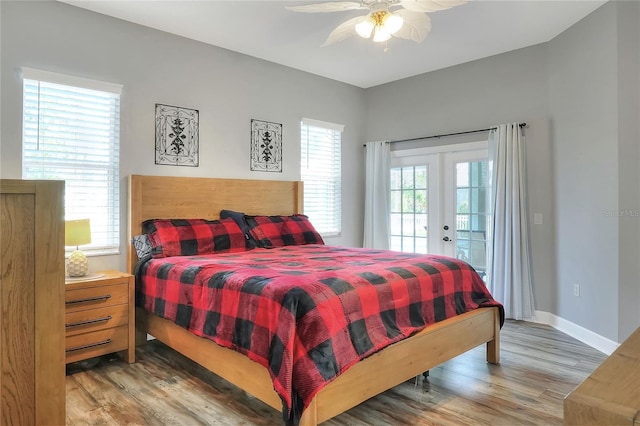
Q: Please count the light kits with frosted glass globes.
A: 1